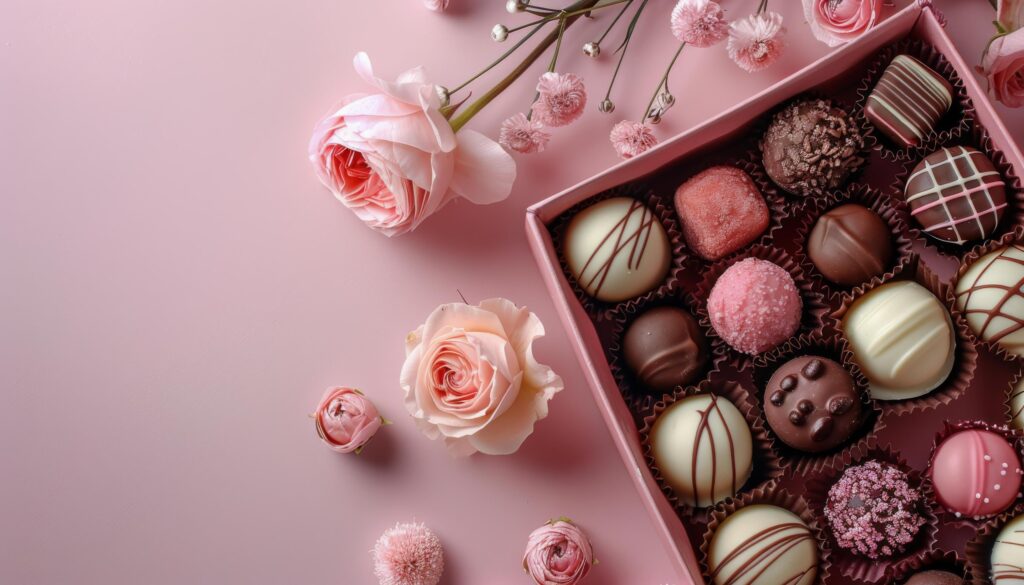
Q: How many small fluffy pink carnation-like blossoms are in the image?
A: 6